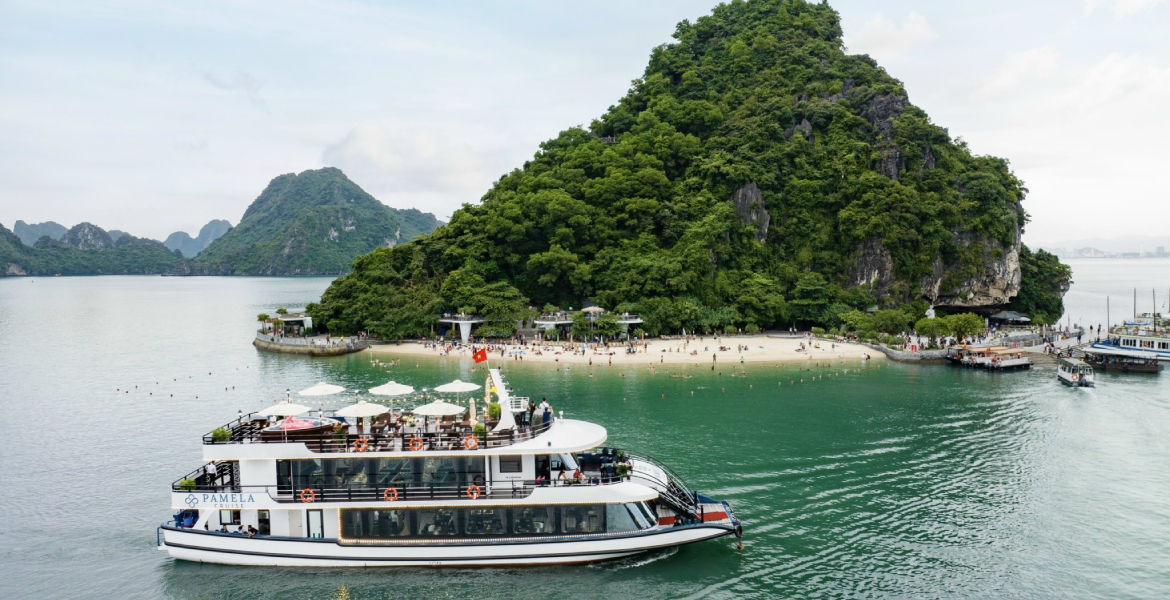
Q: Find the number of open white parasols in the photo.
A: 6